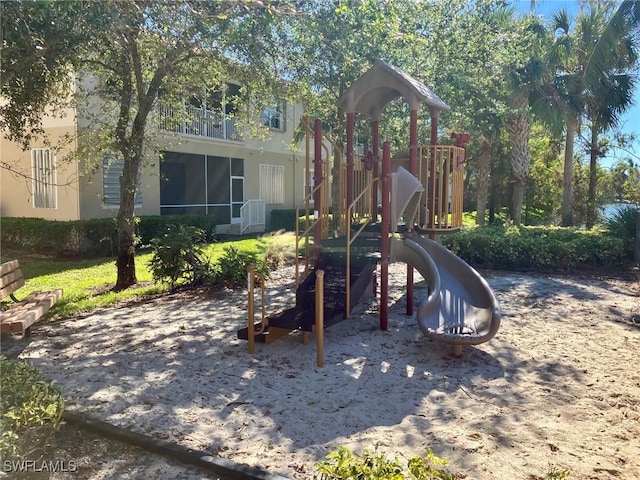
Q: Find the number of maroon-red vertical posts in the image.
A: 6